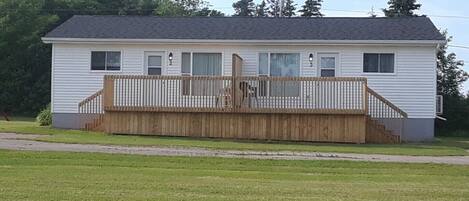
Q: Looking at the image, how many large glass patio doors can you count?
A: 2